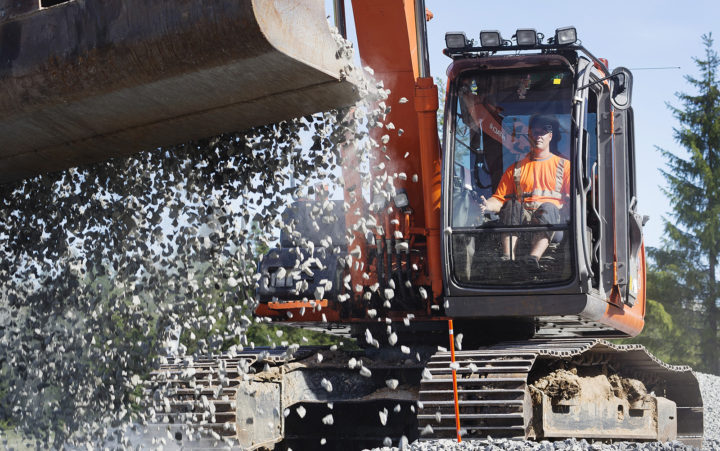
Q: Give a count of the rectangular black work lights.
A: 4